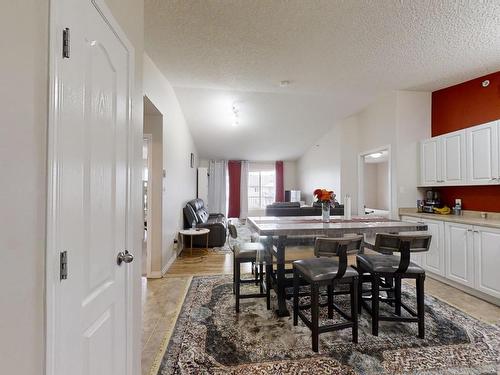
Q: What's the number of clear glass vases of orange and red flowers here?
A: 1